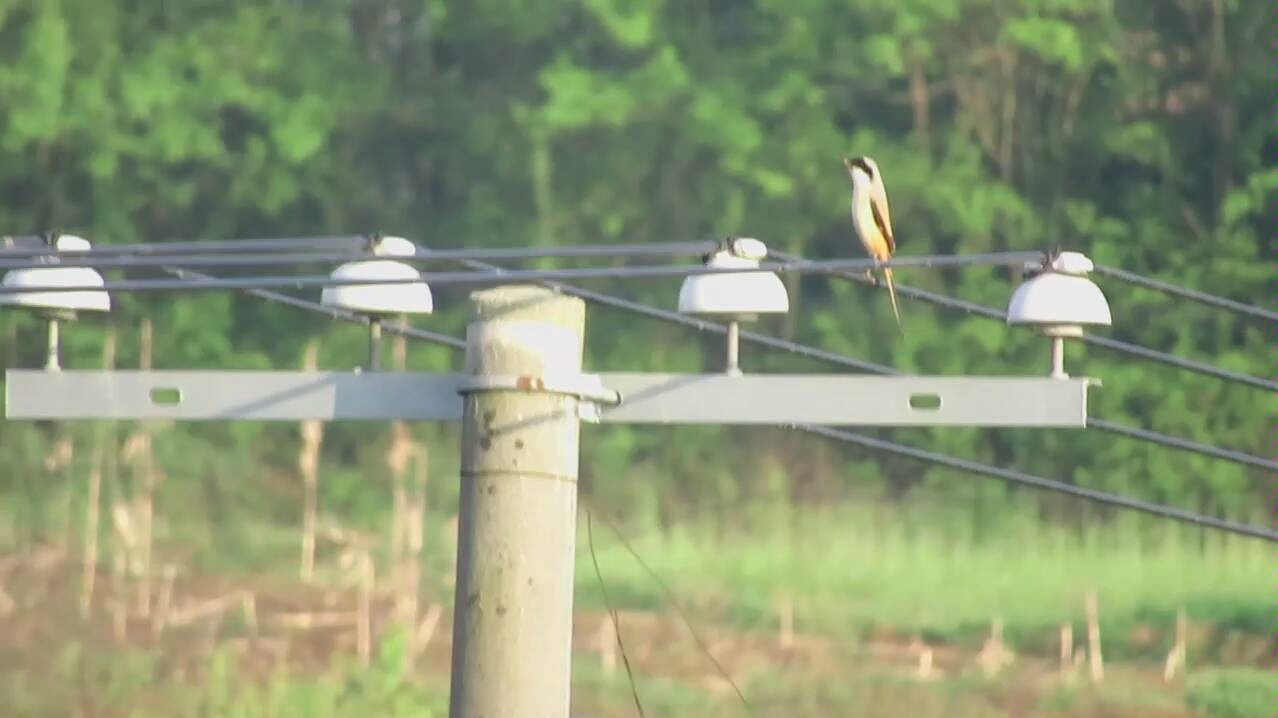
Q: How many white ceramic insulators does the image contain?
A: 4